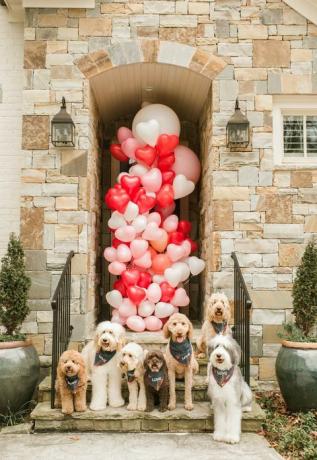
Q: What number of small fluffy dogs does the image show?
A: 3